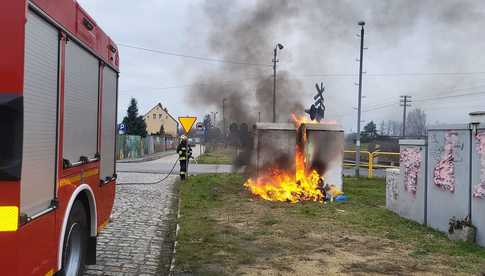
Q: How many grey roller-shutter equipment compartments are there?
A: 3